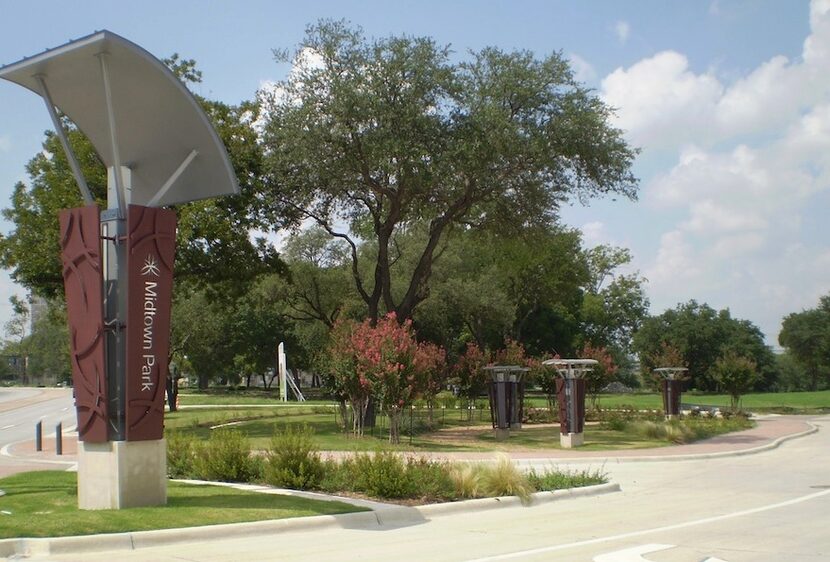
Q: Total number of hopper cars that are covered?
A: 0